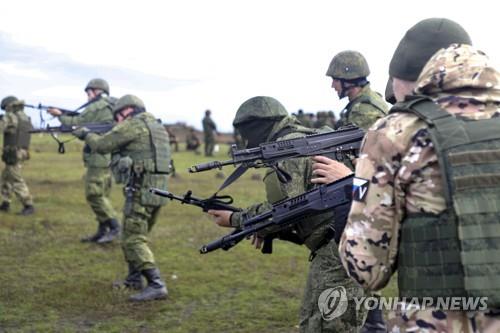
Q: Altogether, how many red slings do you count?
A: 0